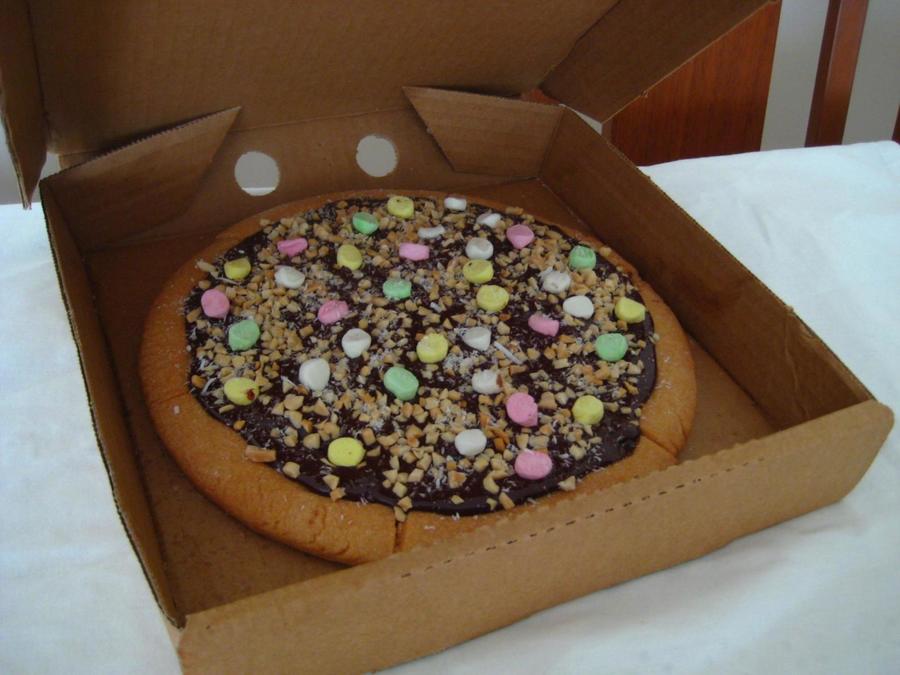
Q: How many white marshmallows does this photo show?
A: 12